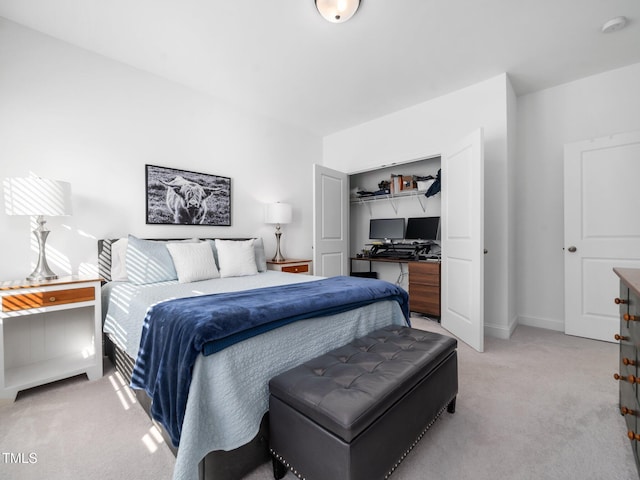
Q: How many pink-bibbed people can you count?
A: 0